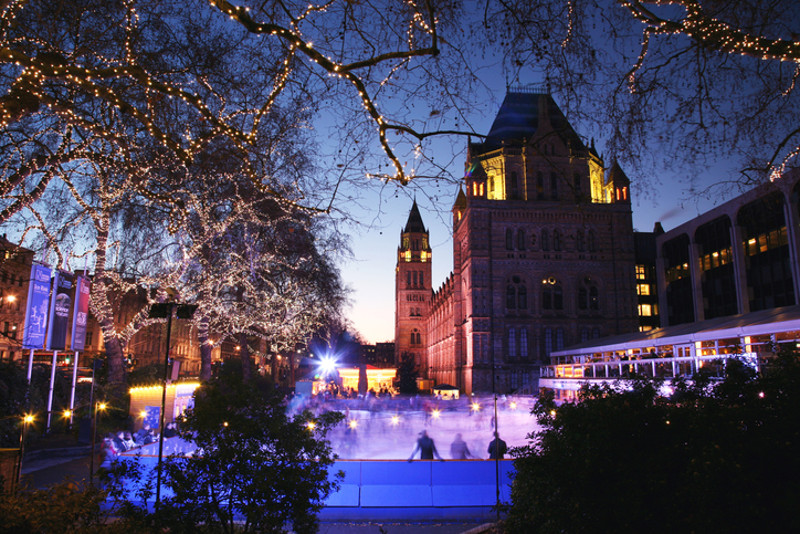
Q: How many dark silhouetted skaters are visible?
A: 3